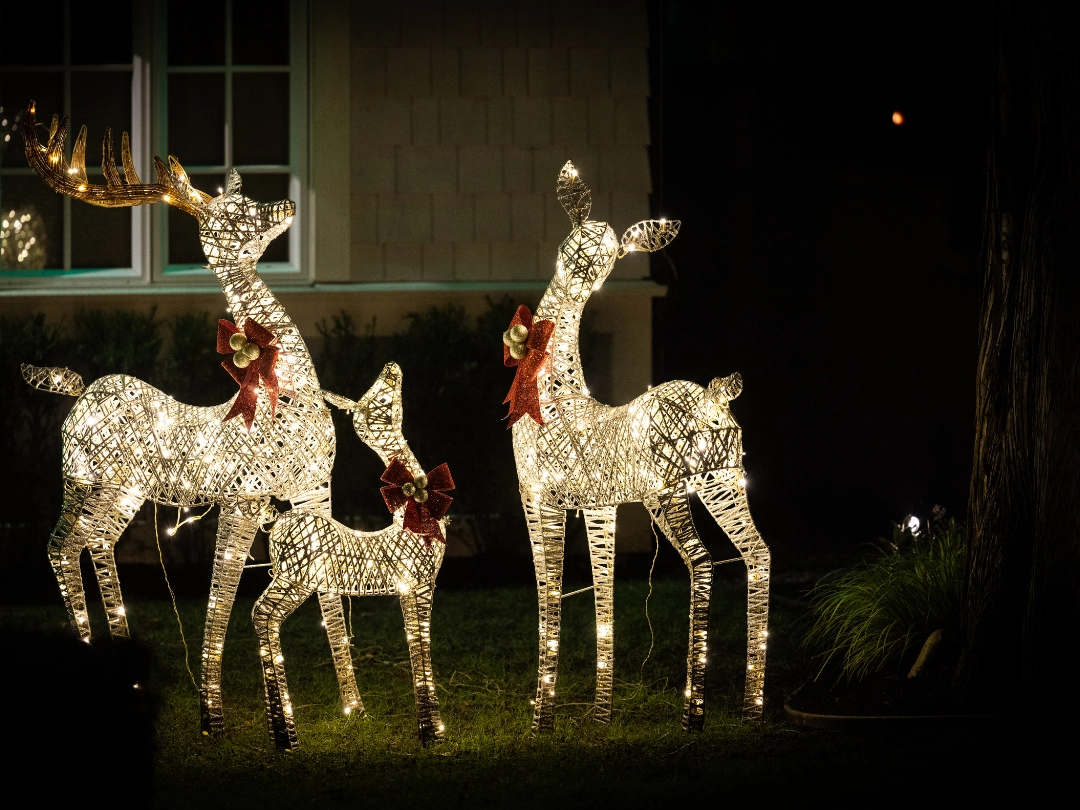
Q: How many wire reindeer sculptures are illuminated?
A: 3